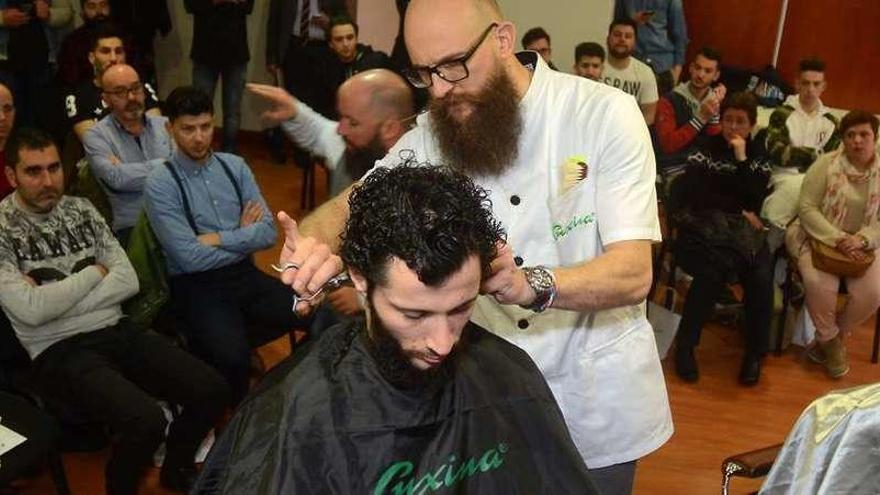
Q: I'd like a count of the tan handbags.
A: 1